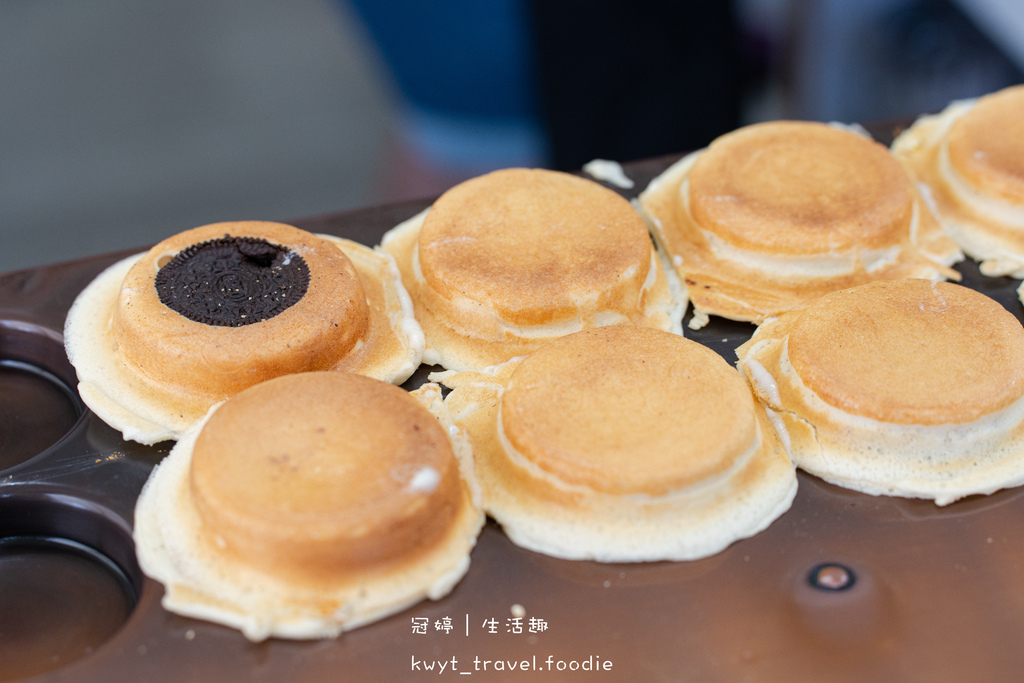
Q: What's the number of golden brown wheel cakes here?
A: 7